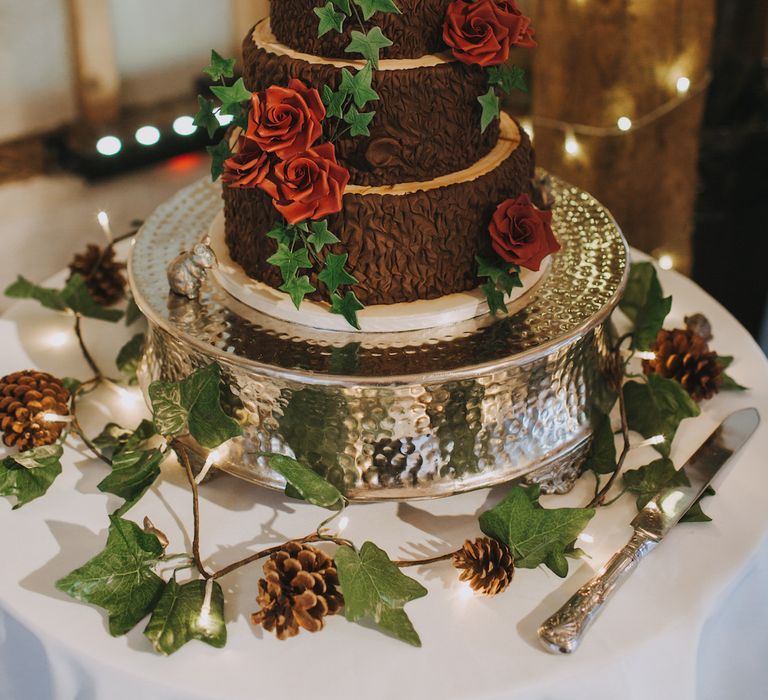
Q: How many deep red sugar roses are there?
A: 6